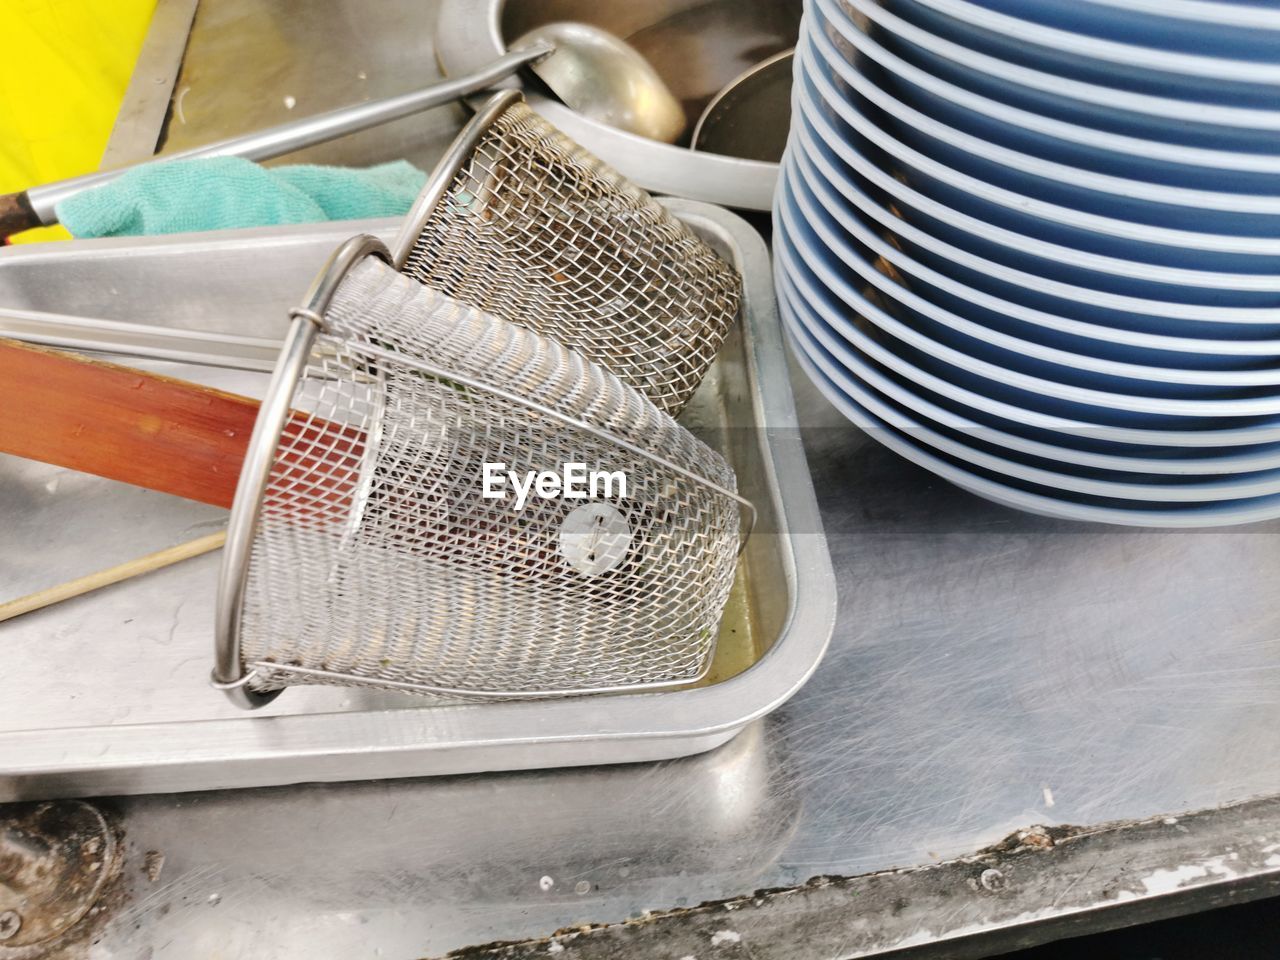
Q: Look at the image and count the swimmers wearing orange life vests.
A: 0